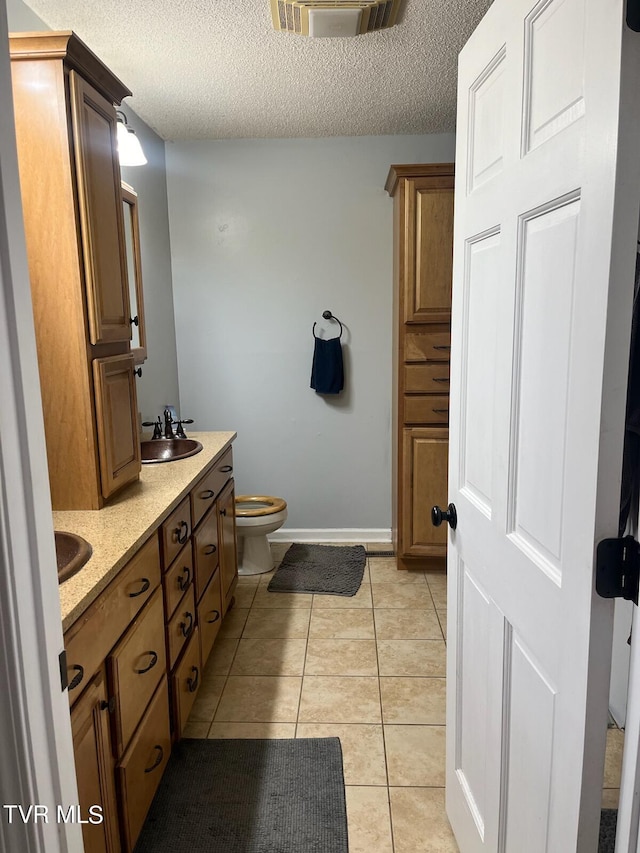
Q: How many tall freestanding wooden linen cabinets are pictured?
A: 1